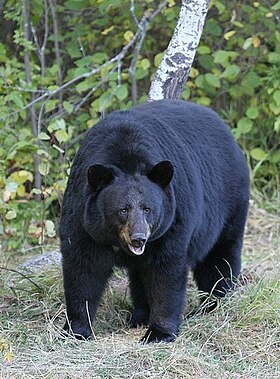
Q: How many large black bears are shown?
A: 1